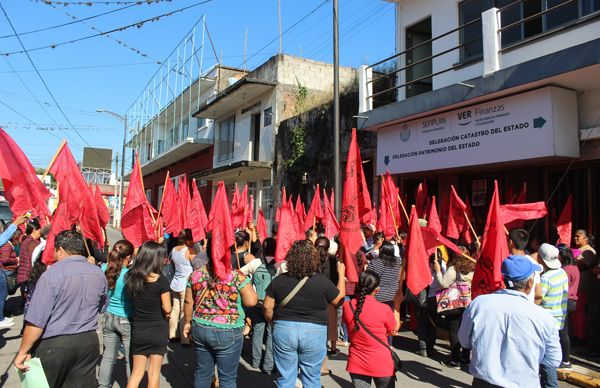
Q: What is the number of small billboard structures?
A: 1